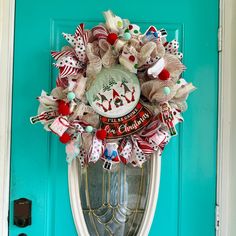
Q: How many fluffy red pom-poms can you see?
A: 5